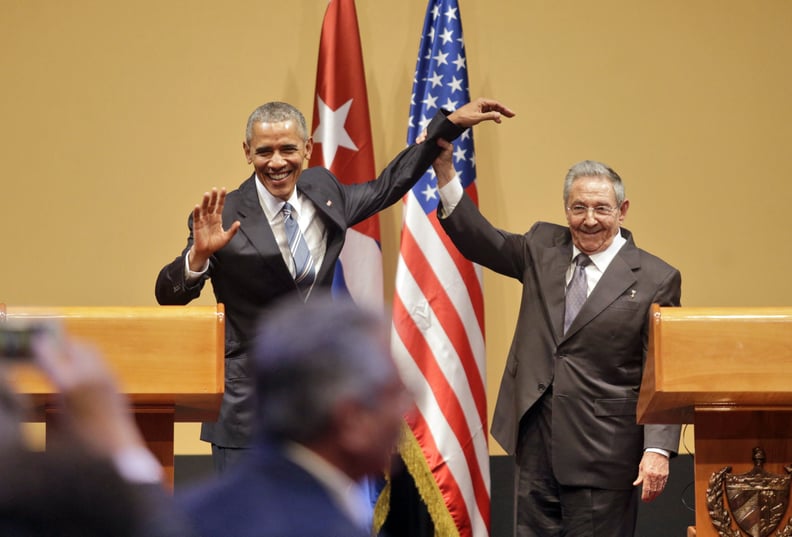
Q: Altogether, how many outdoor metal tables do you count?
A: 0